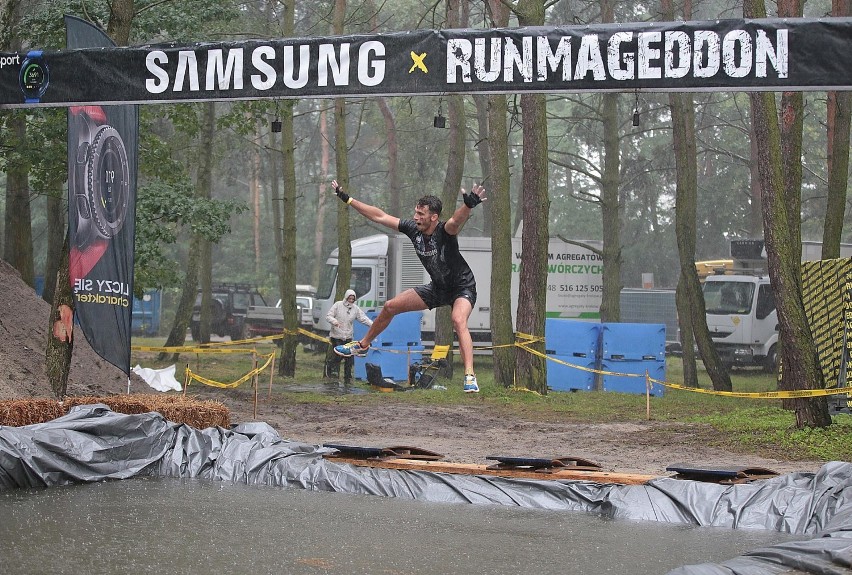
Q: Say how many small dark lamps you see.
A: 3